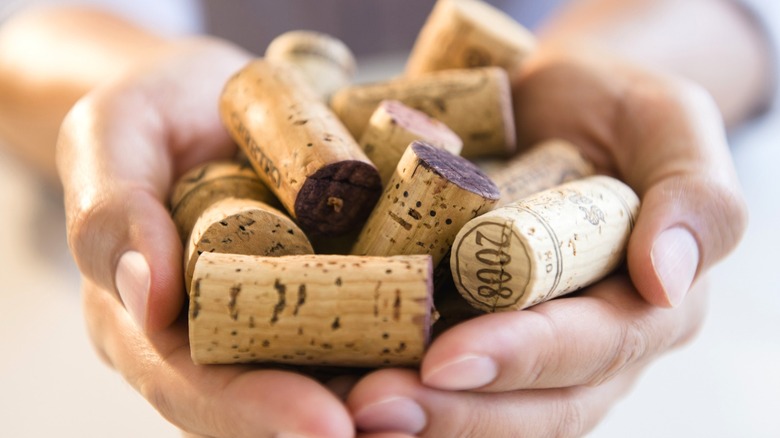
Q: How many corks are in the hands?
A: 11